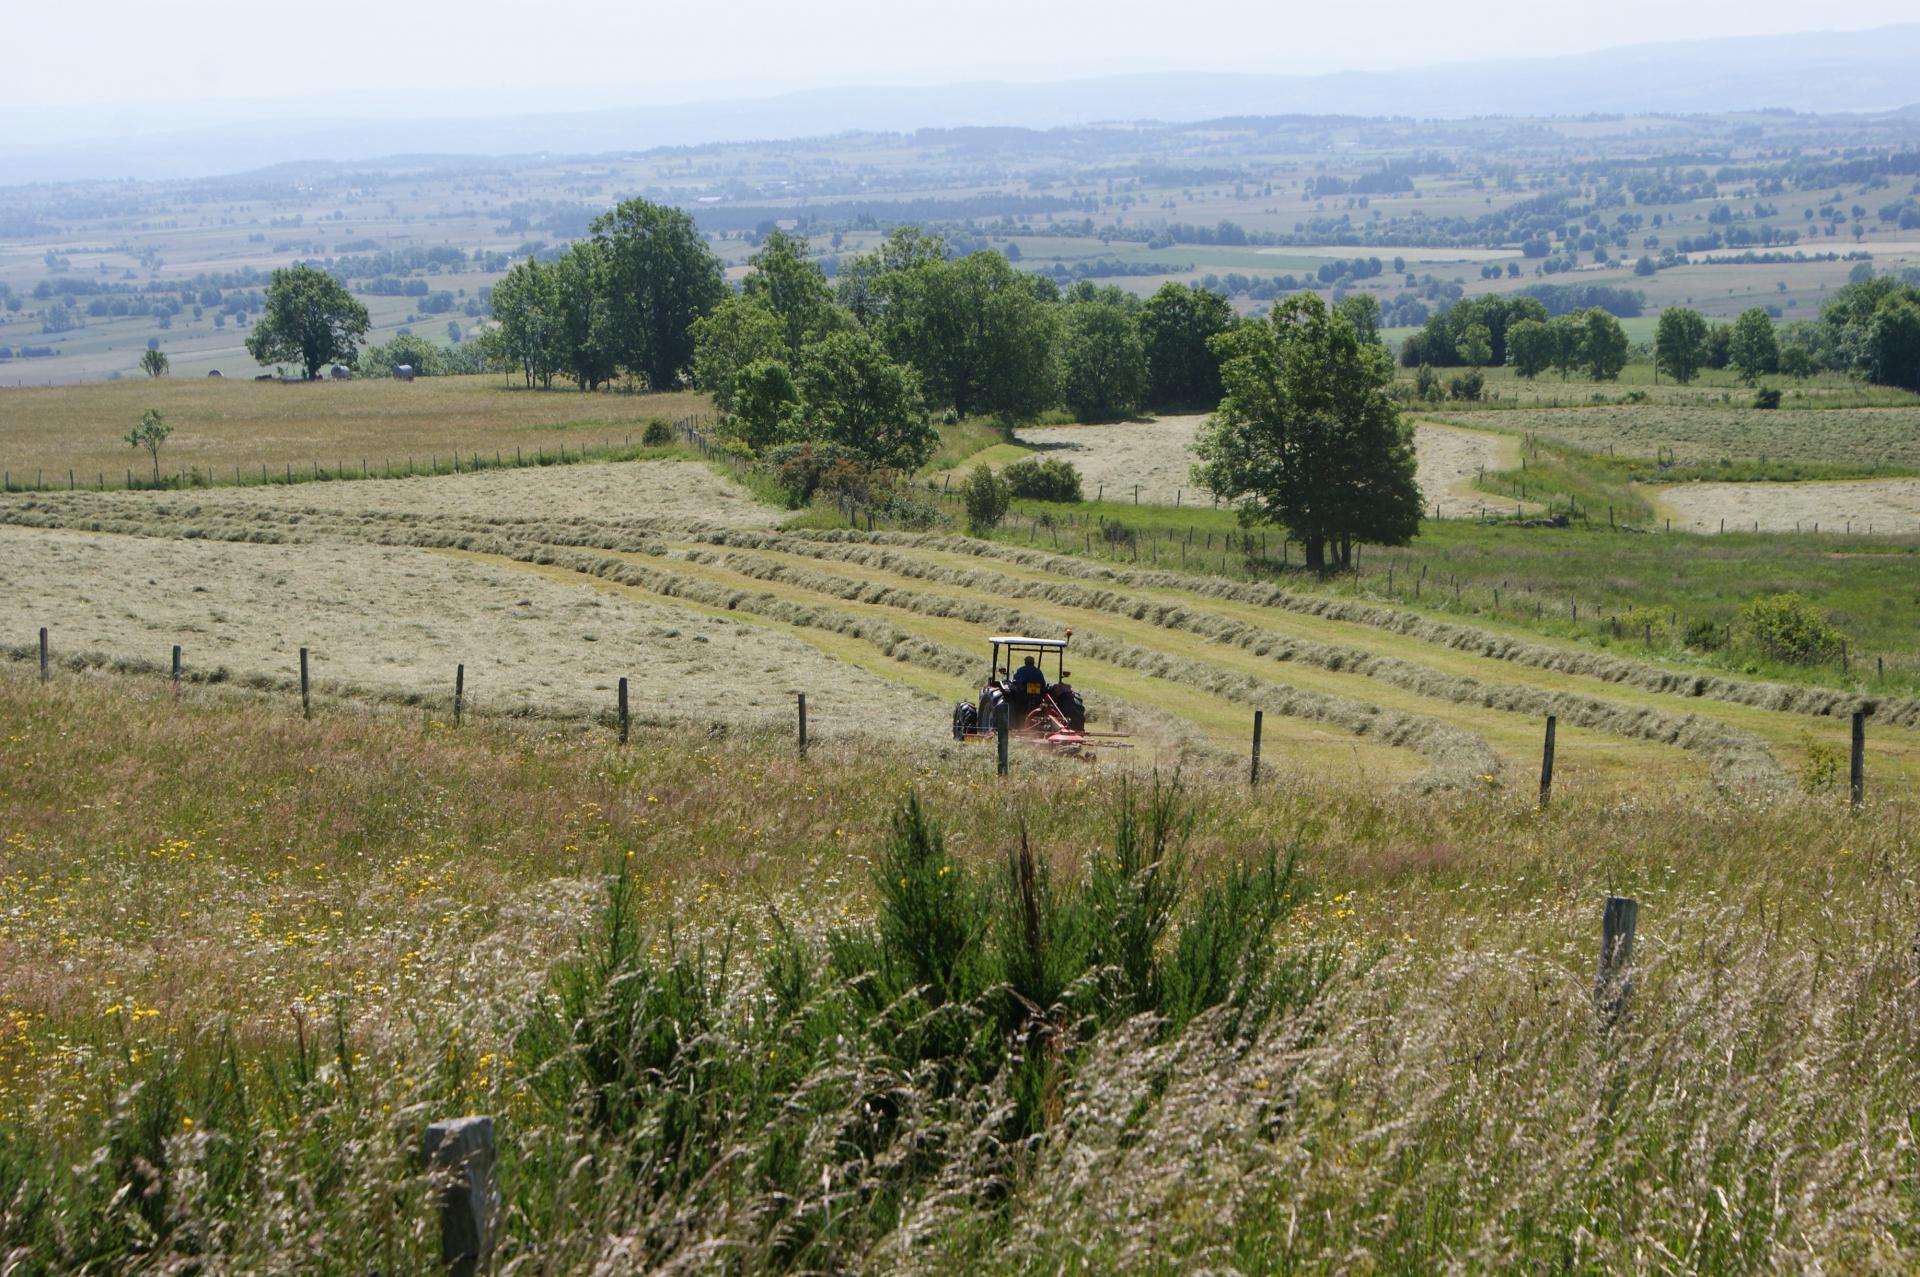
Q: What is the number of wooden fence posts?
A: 12